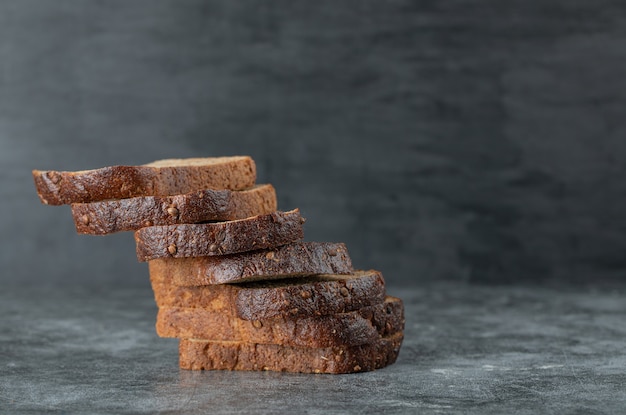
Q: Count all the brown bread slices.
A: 7